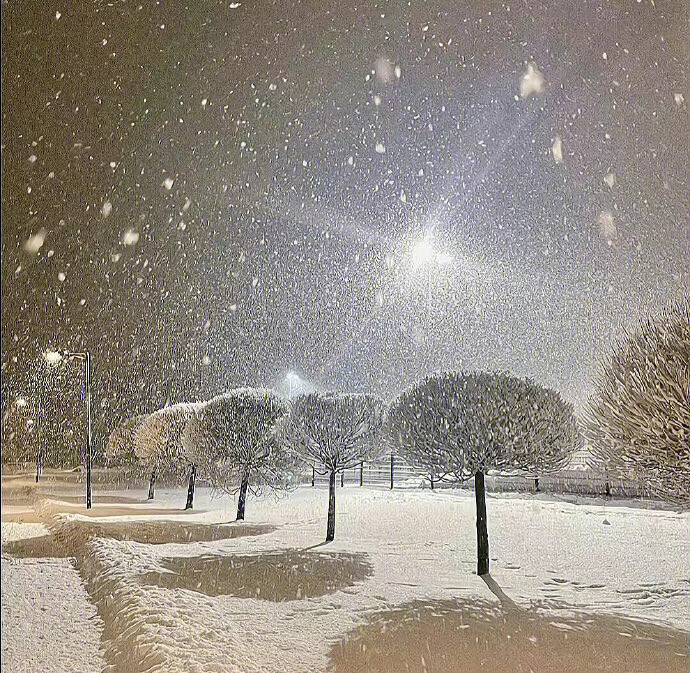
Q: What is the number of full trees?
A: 5